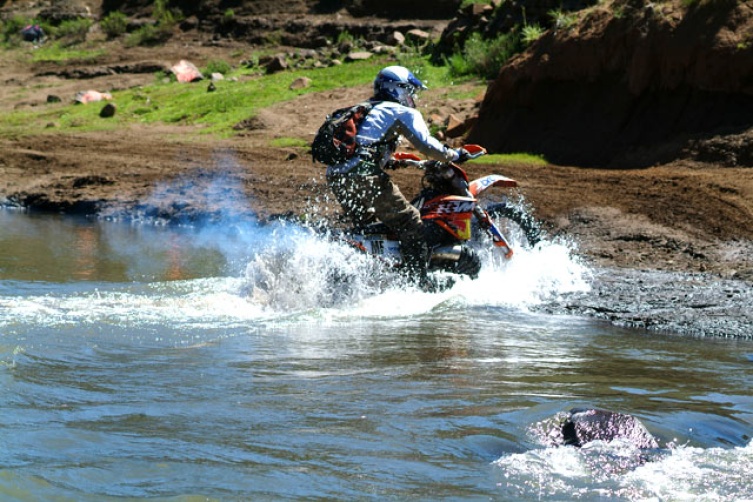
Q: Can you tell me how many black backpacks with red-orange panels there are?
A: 1